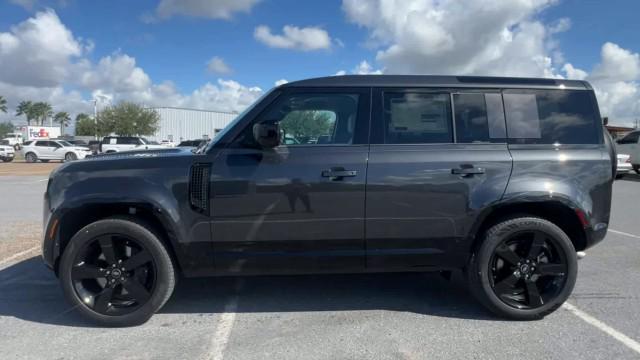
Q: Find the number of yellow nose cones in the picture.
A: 0